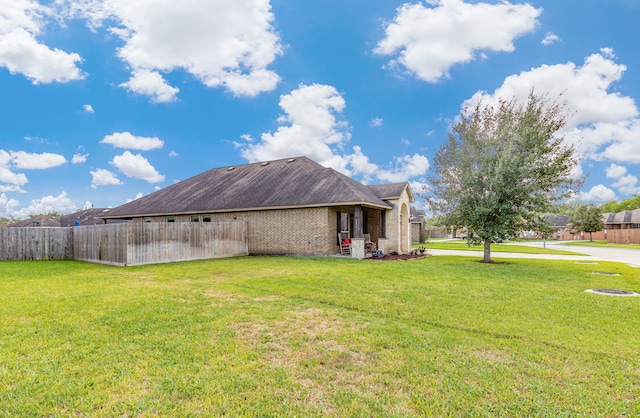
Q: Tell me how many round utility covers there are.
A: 3